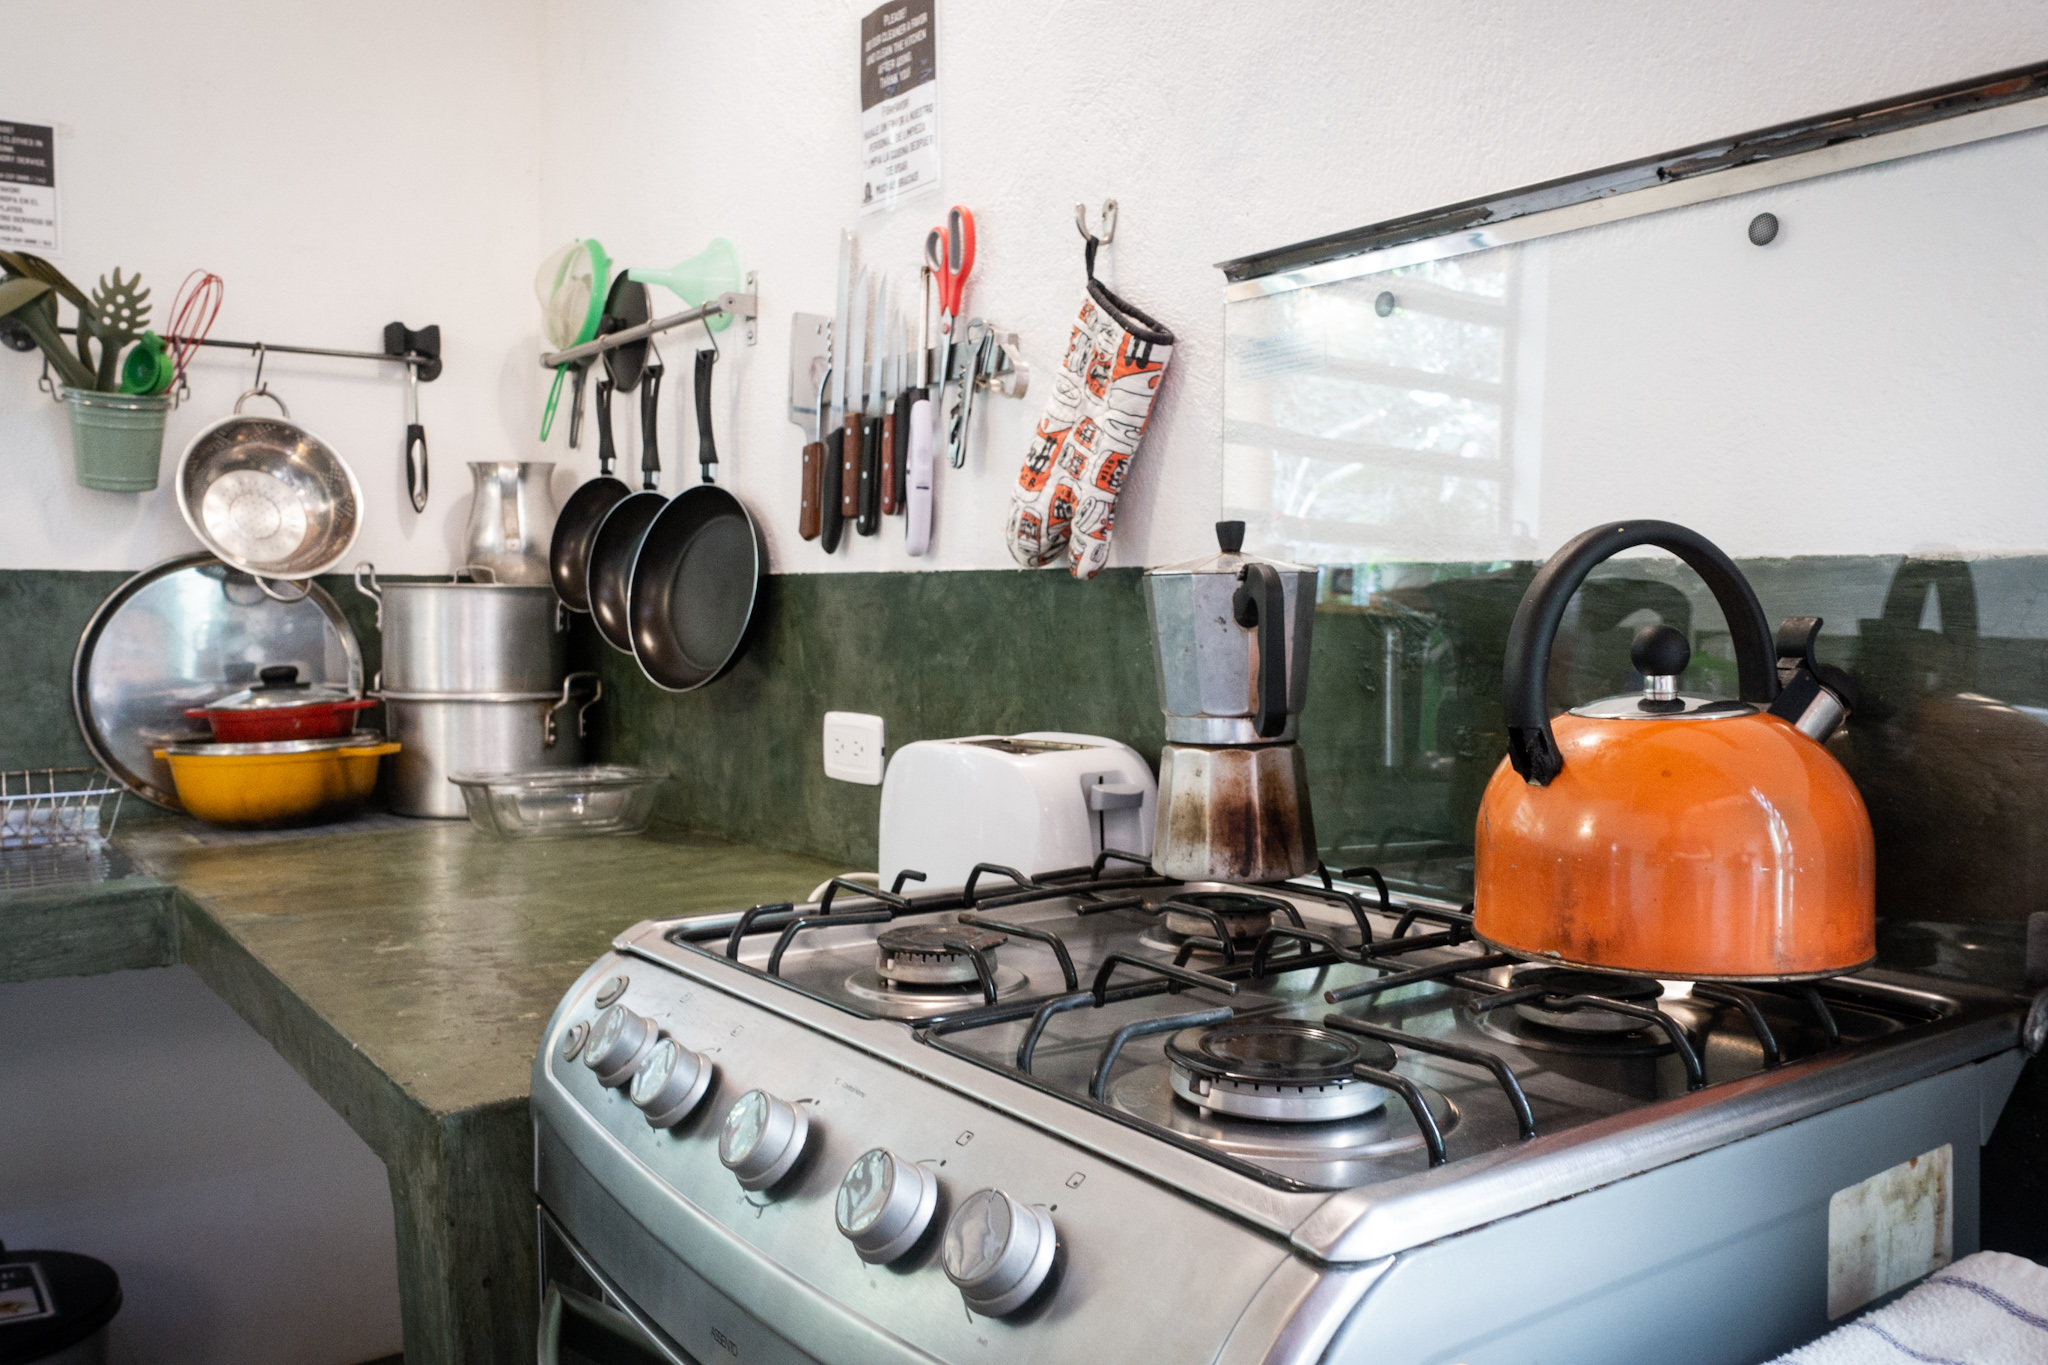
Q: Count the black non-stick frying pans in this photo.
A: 3